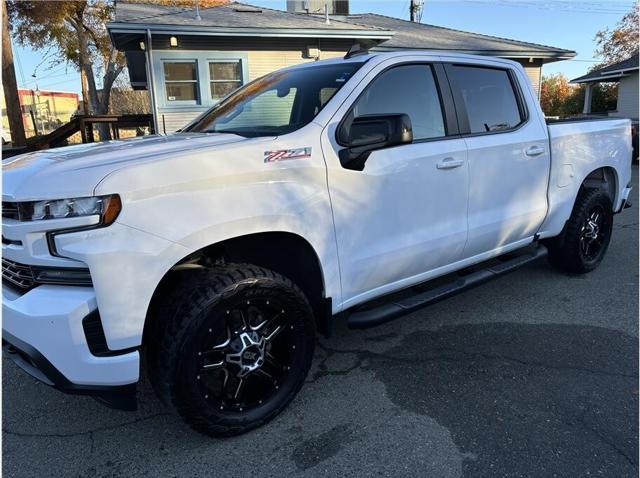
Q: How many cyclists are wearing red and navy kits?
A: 0